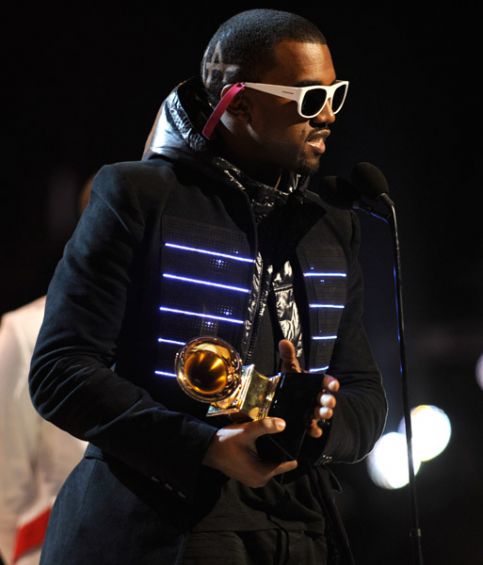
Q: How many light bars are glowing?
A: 9